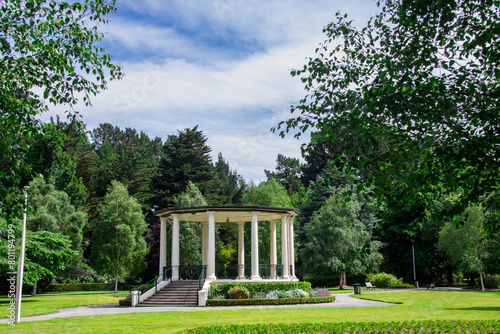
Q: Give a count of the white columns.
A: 9